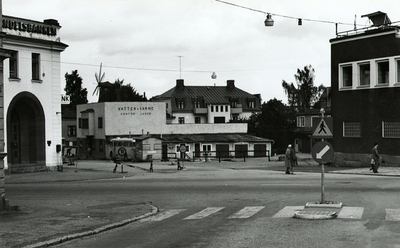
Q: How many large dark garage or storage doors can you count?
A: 3